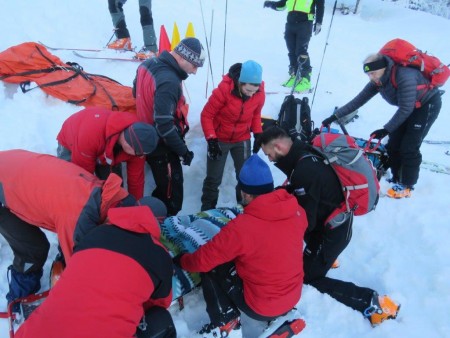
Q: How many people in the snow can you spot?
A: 10